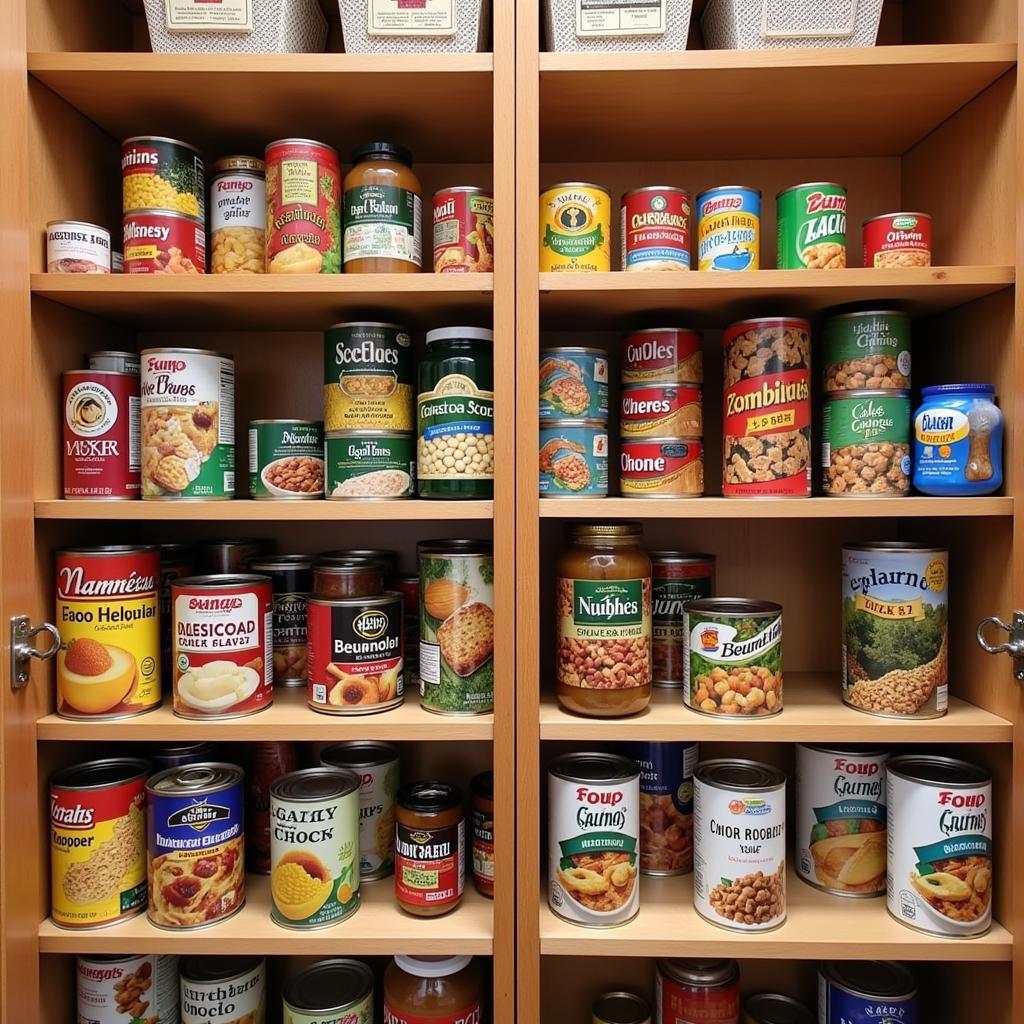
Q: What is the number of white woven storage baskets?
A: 4